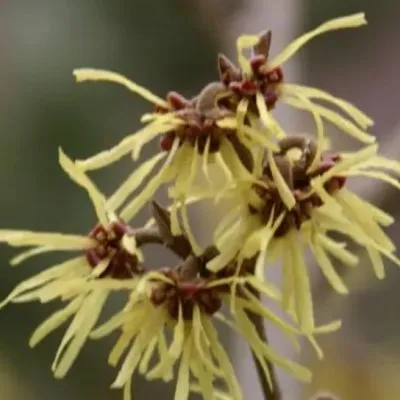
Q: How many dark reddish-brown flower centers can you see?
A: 5